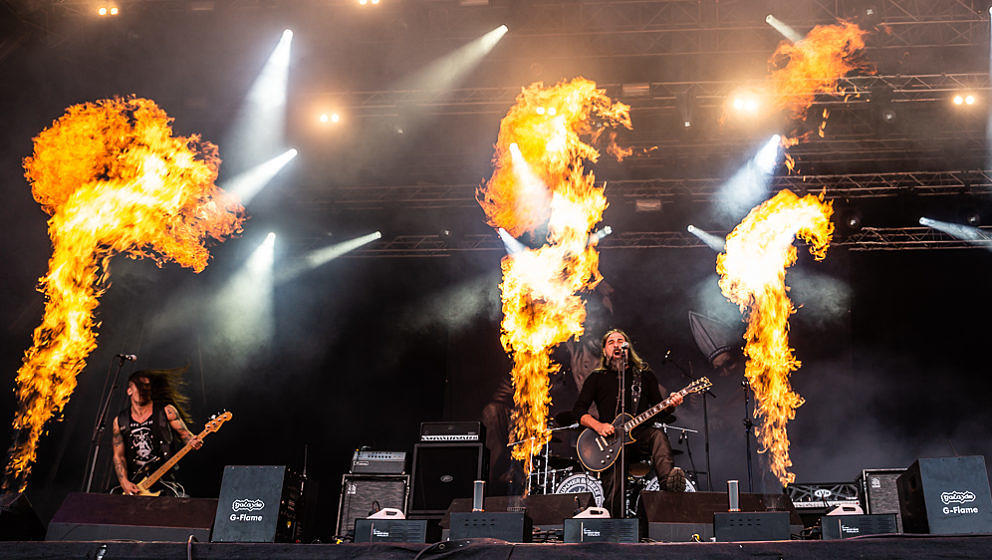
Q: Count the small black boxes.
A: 5